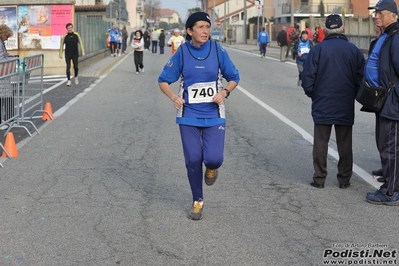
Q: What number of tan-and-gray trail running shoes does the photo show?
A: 2